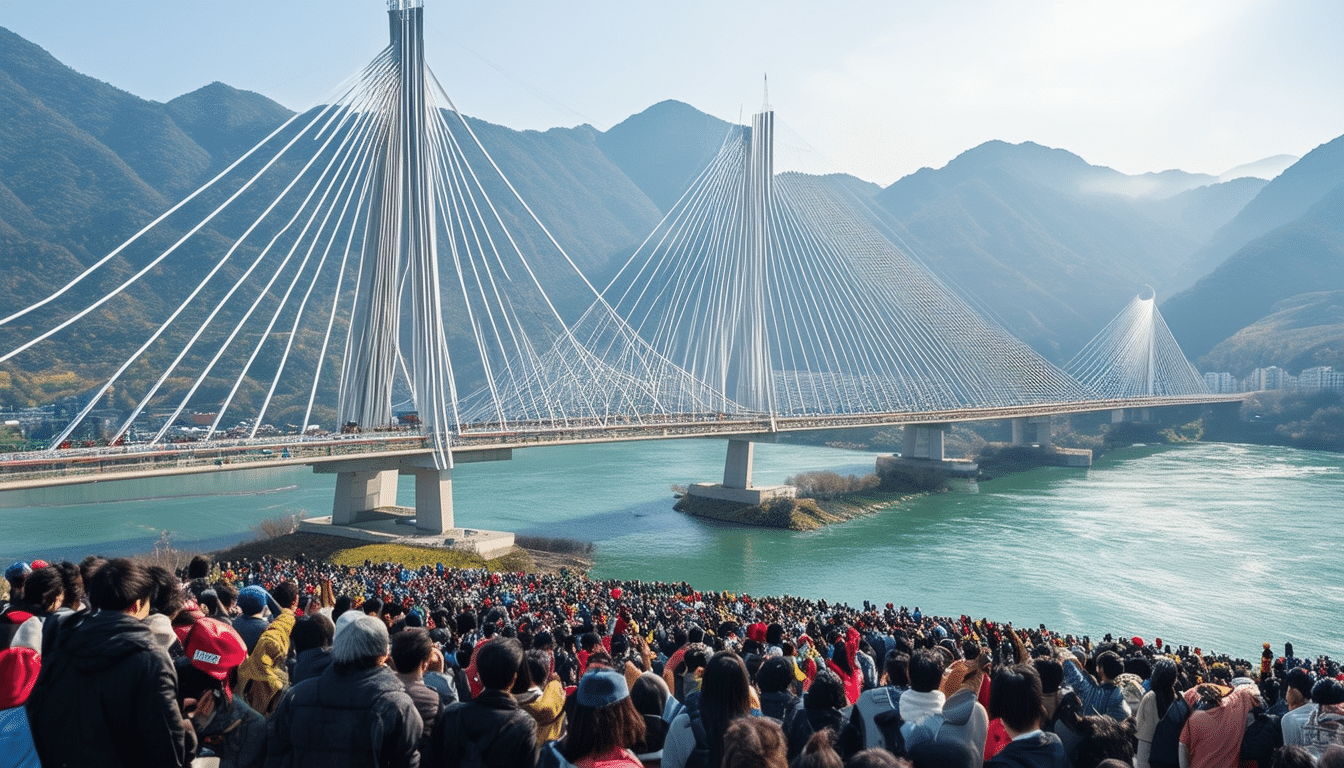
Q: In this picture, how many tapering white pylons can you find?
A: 3